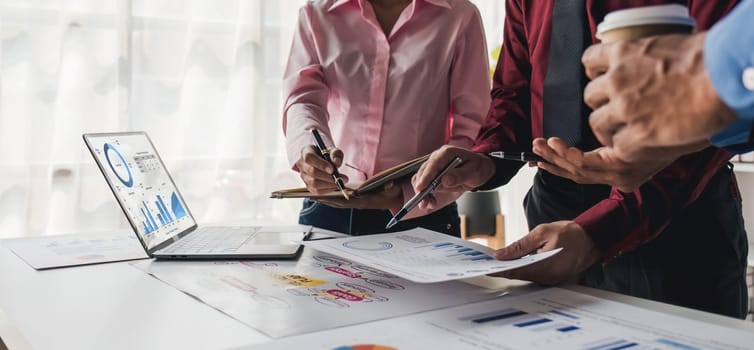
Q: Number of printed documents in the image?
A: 4